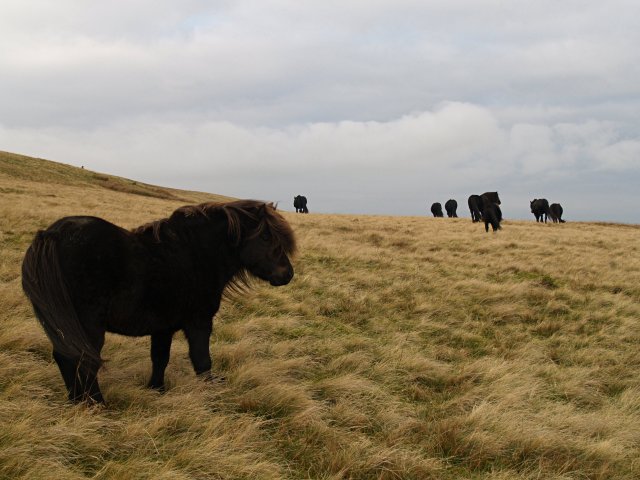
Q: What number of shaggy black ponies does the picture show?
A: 8